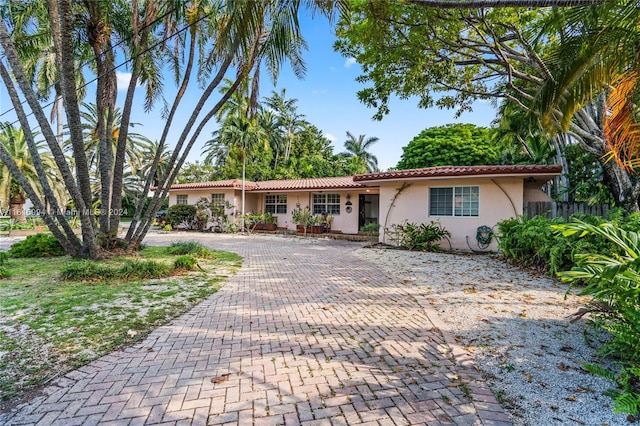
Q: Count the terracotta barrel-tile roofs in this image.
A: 1